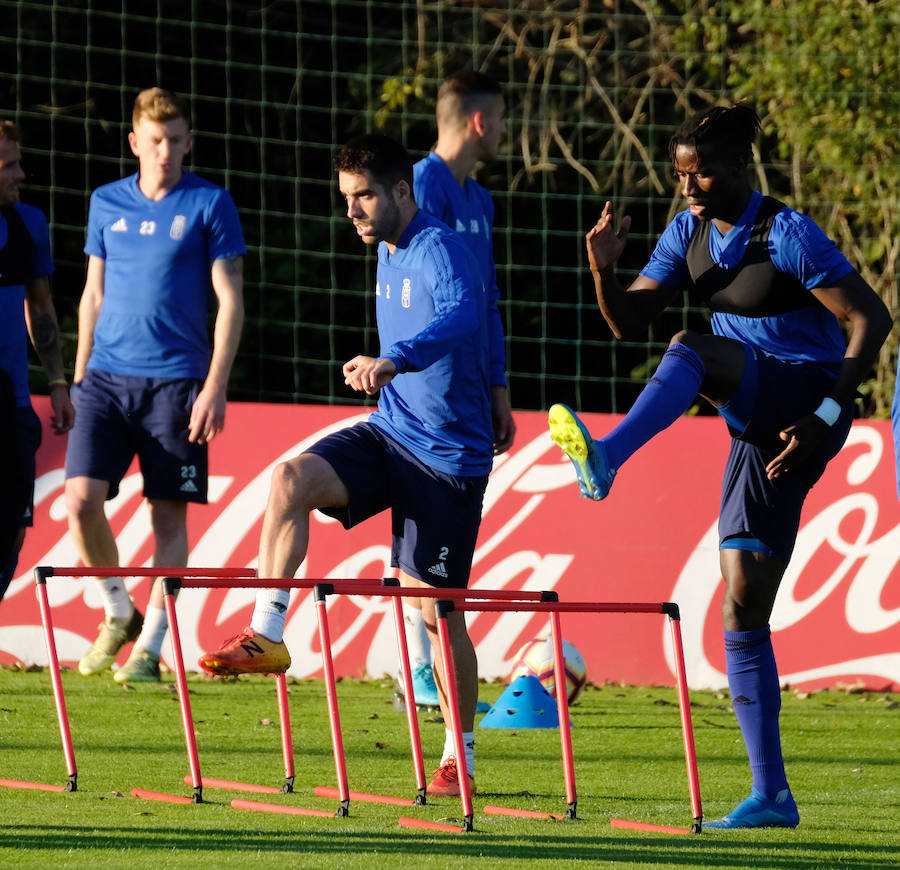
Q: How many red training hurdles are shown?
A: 4